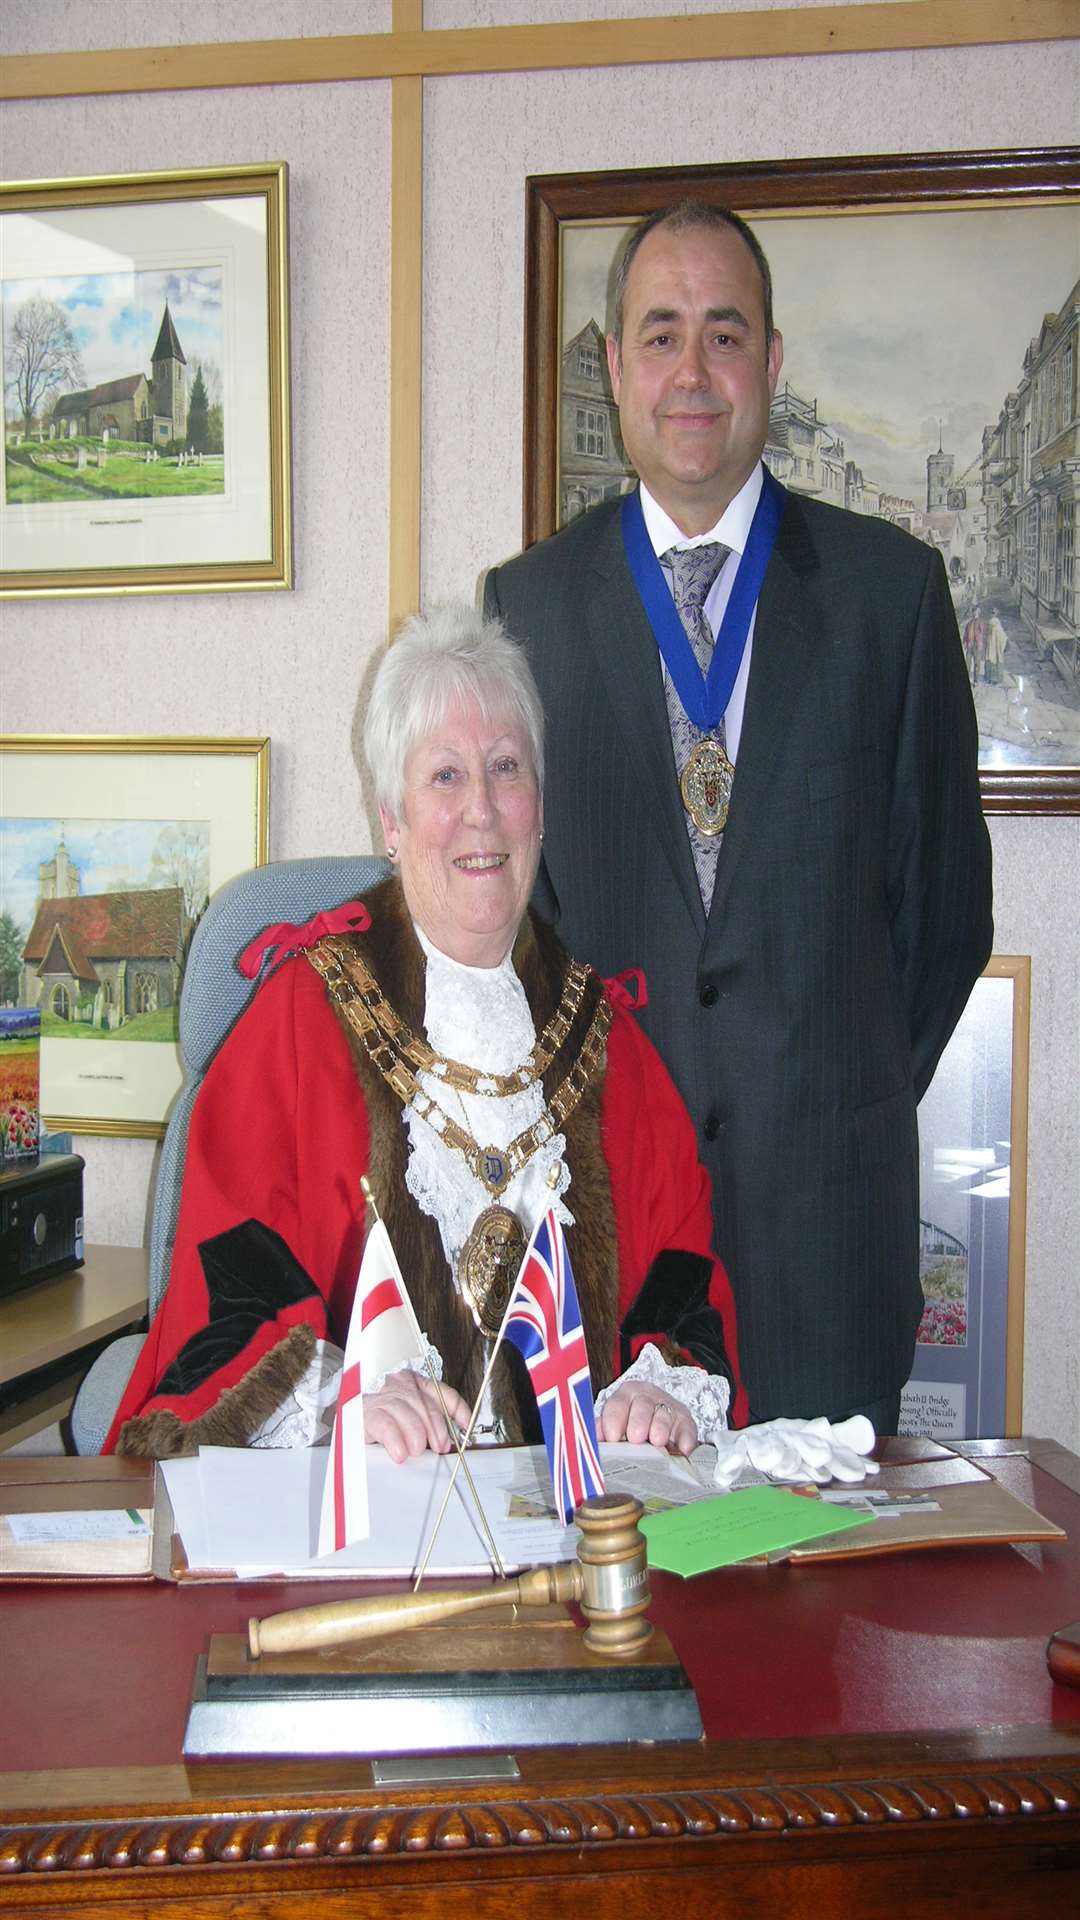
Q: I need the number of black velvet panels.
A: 2